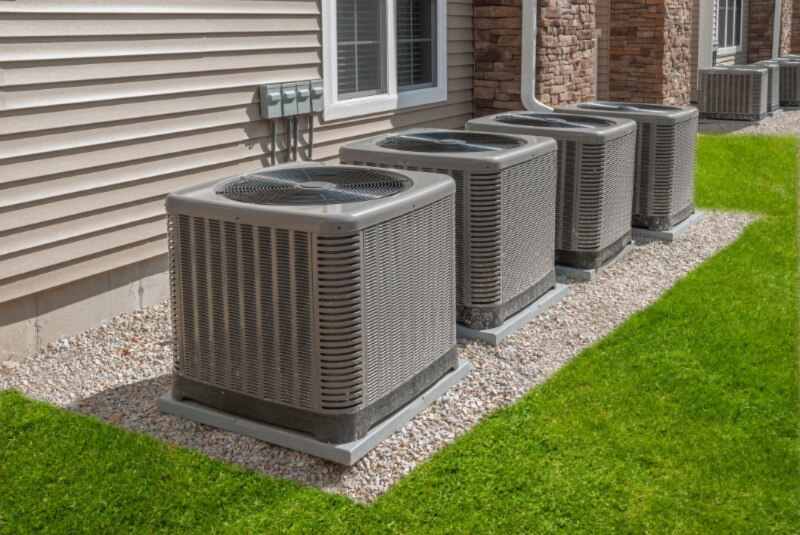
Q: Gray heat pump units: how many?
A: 7